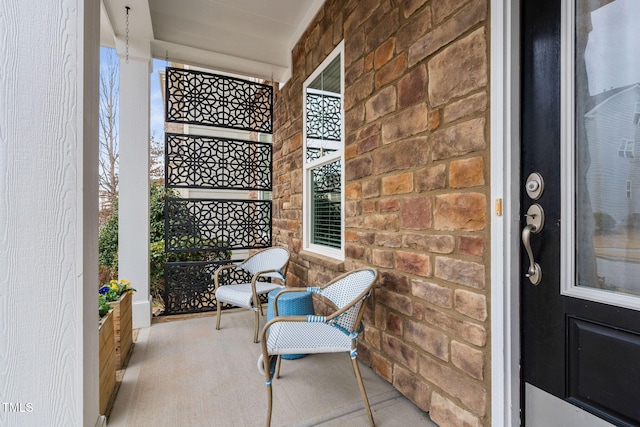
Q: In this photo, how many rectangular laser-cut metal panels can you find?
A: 4